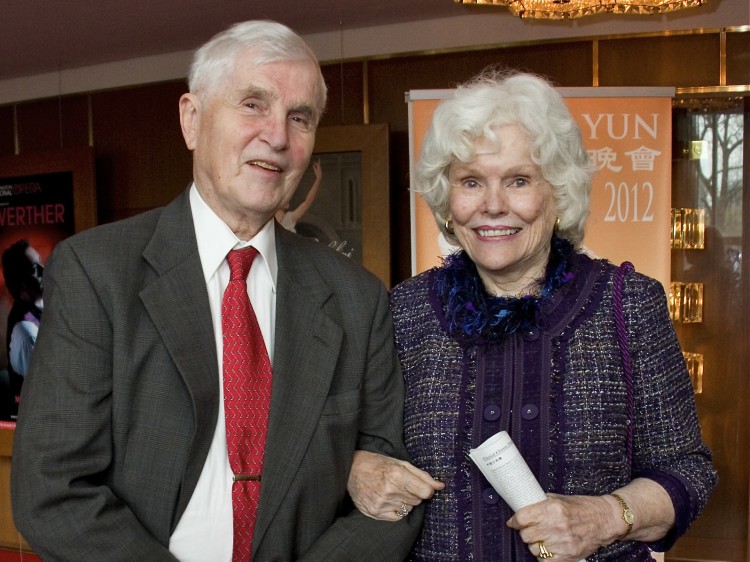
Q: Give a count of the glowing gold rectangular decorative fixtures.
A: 3